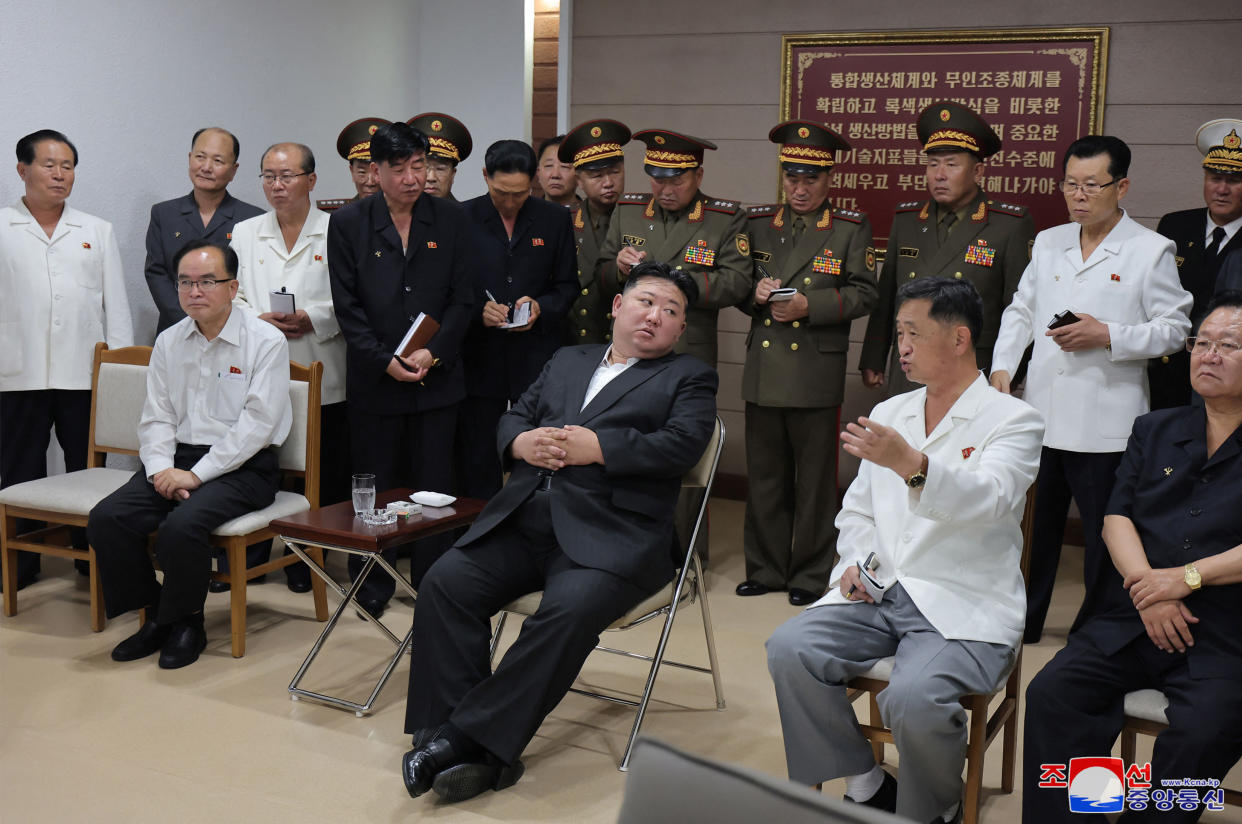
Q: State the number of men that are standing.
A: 14